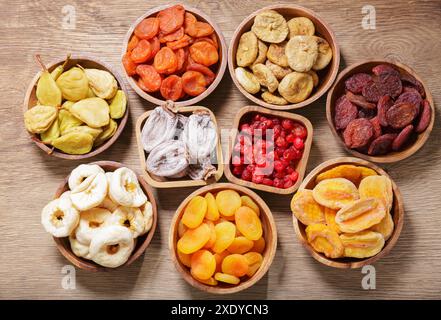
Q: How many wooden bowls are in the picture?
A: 9